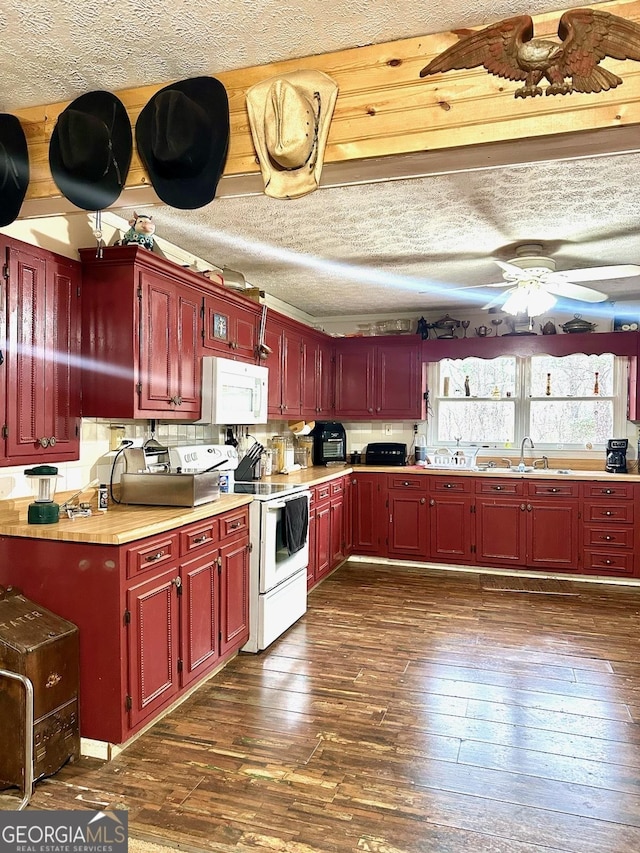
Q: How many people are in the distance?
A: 0